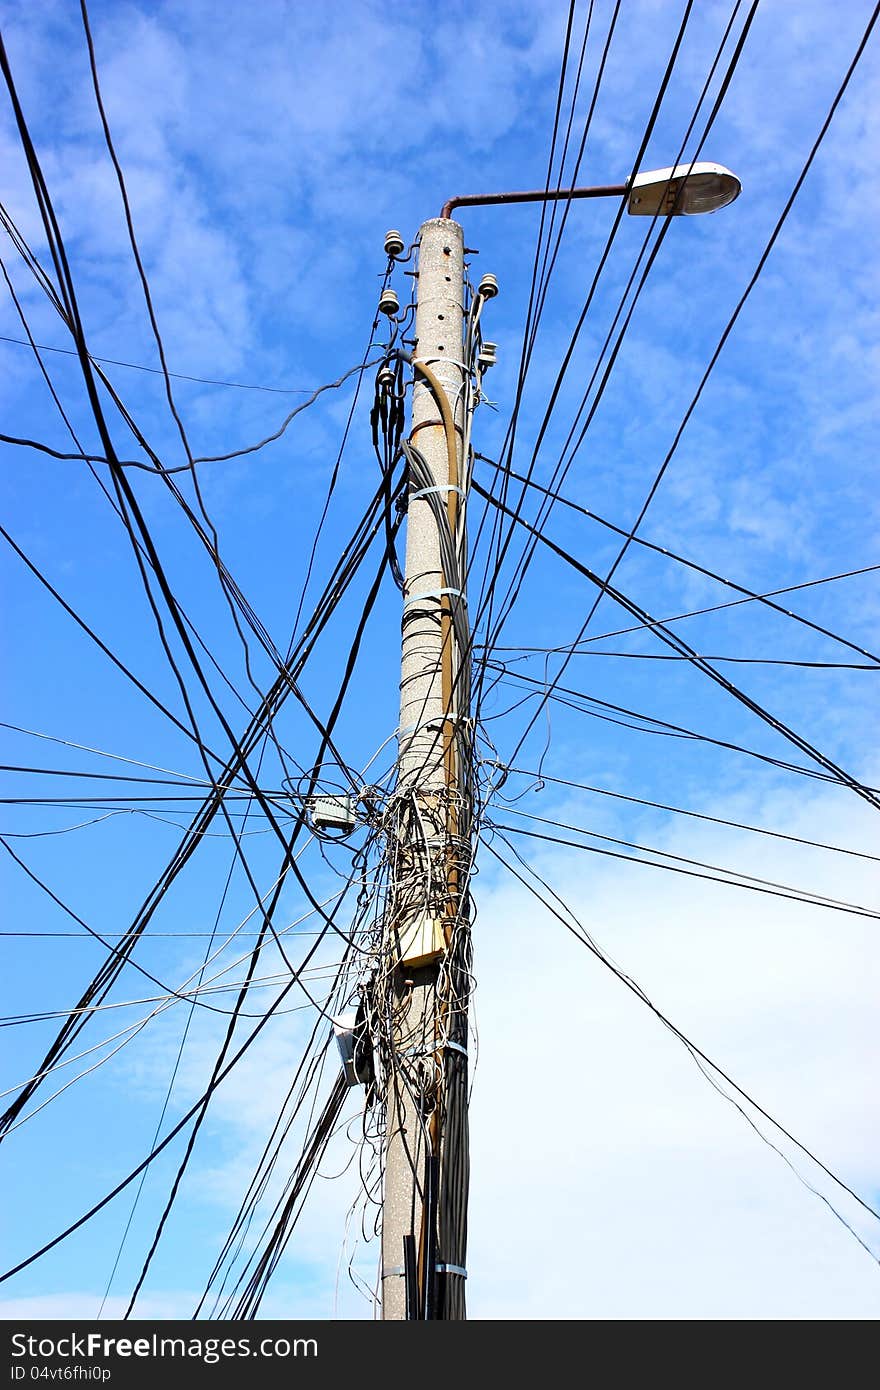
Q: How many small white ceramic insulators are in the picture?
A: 5